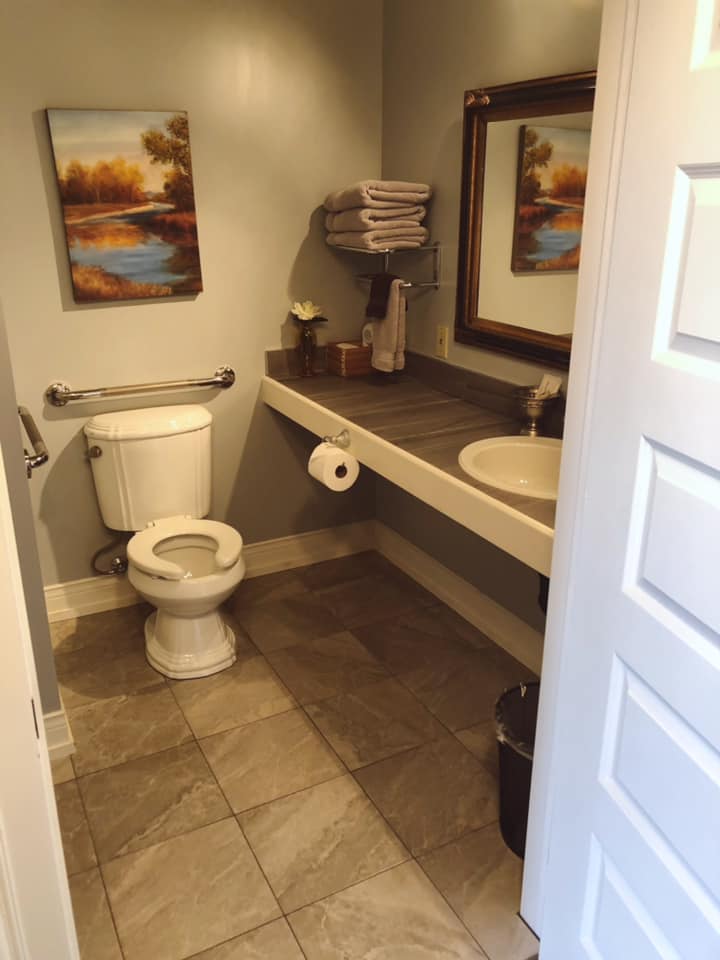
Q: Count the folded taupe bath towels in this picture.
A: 3